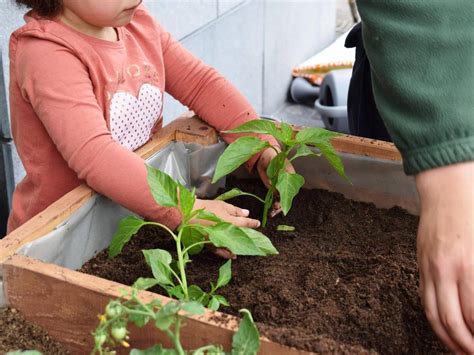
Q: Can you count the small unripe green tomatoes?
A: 3